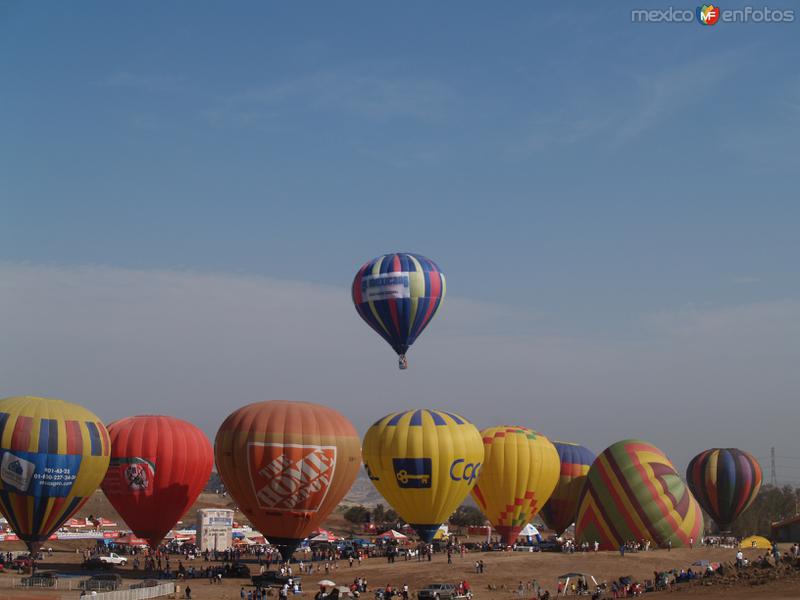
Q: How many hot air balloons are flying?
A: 1